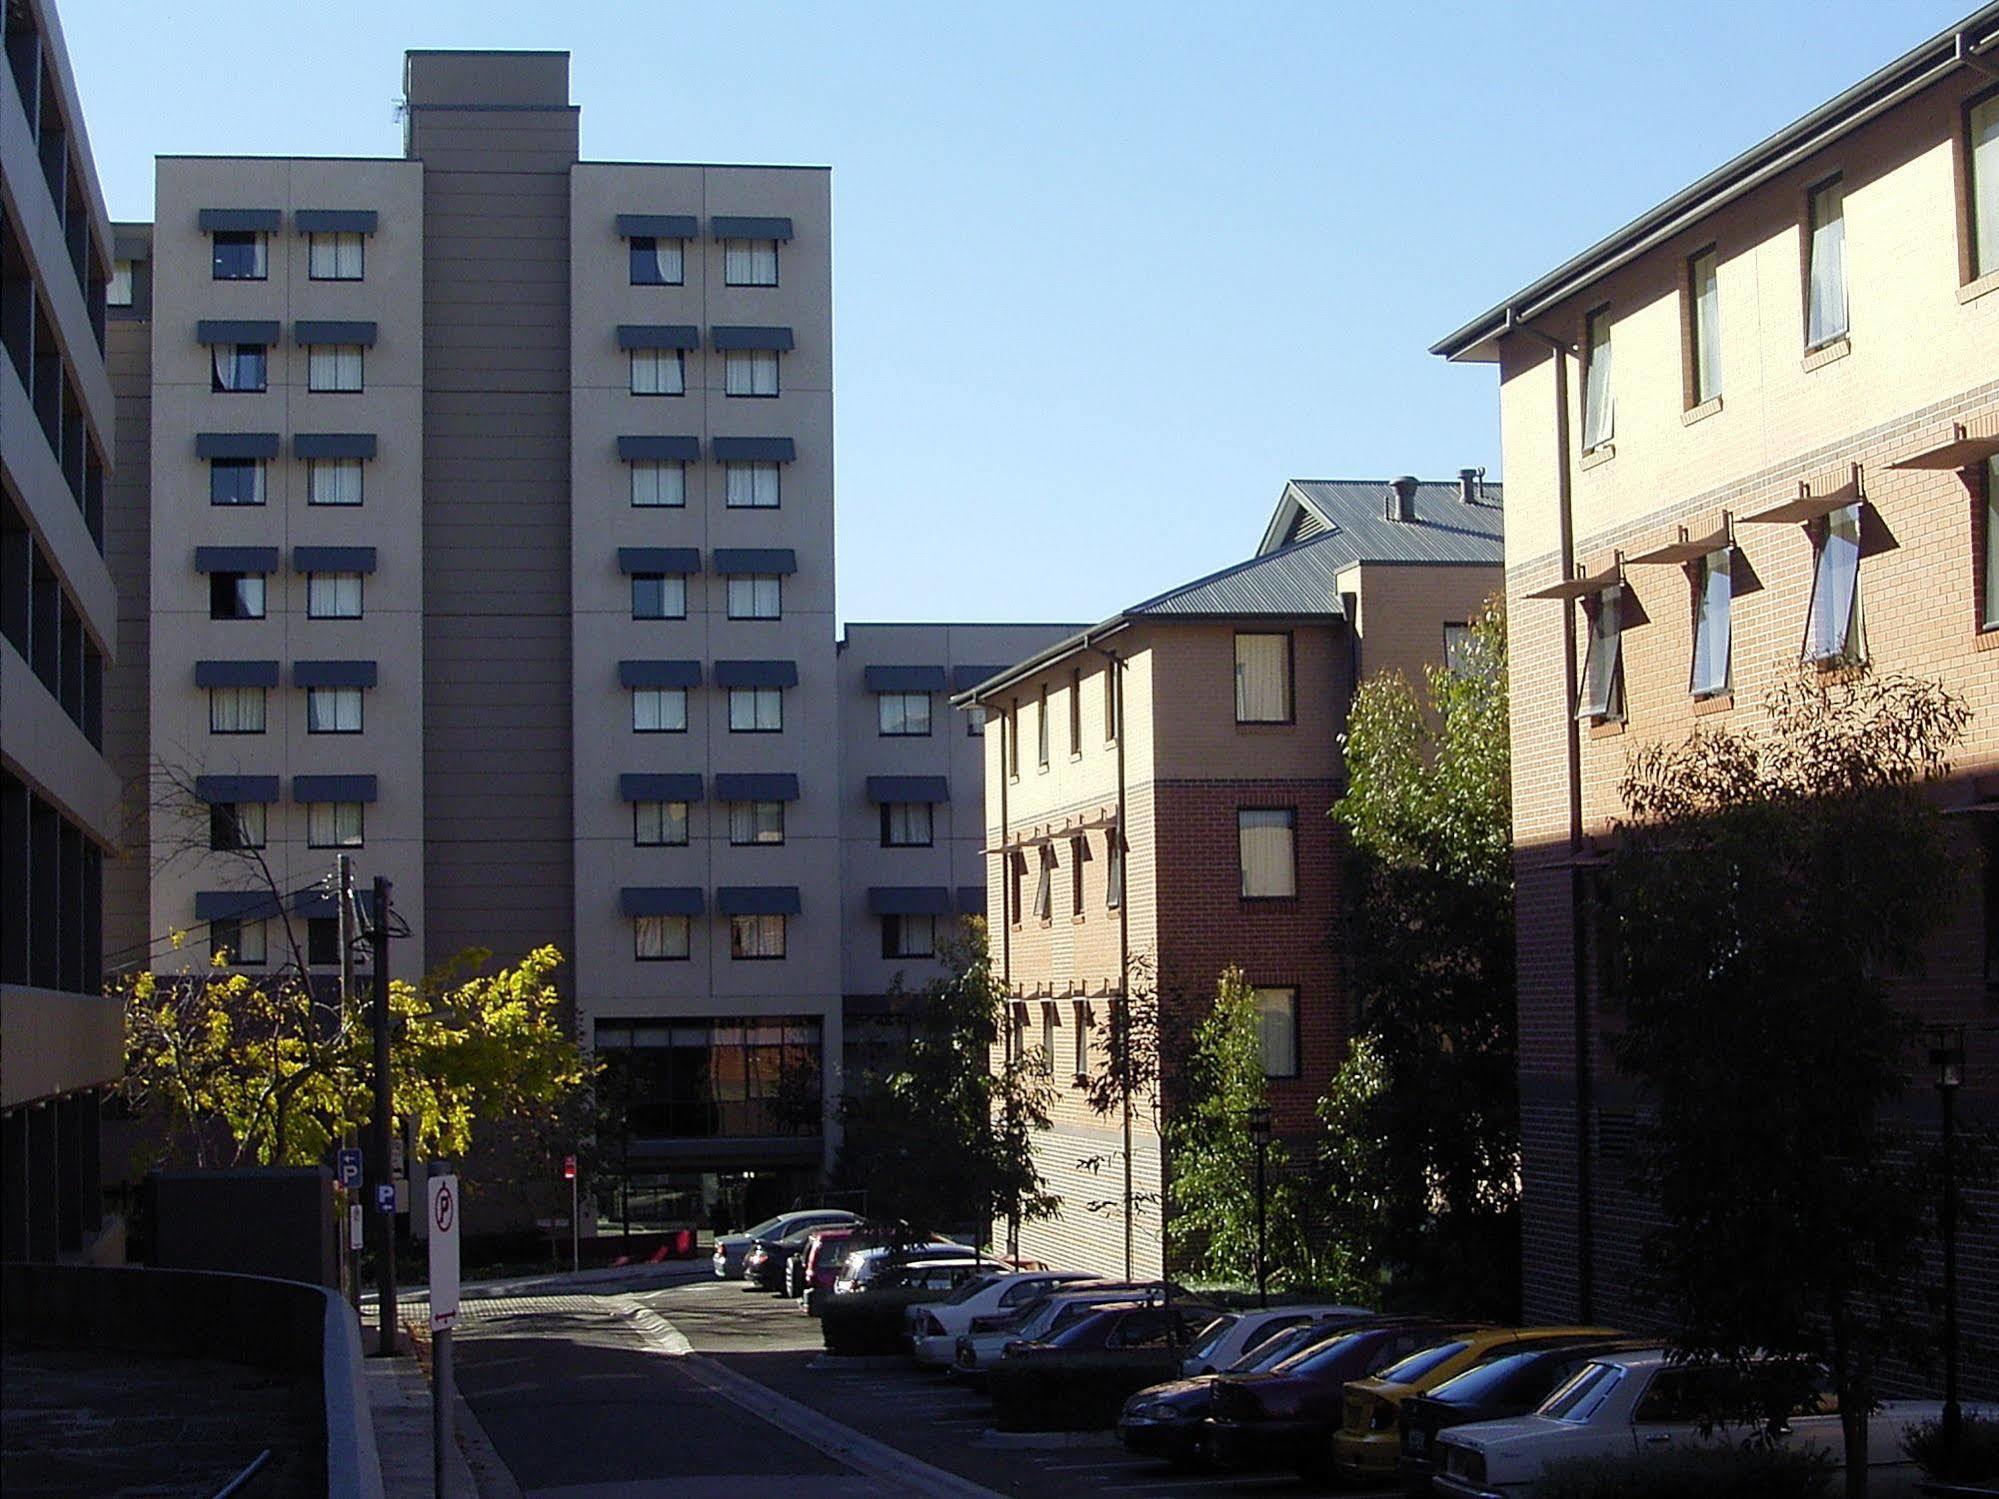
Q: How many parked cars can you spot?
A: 15